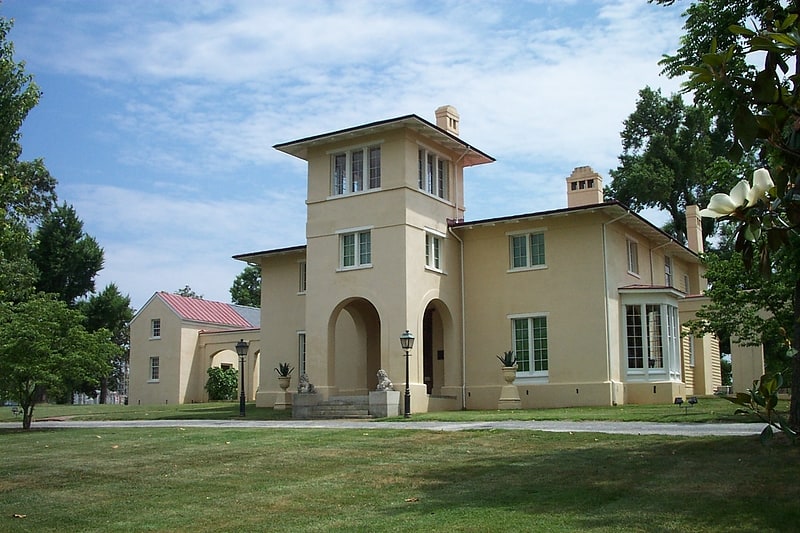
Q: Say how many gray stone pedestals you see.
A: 2